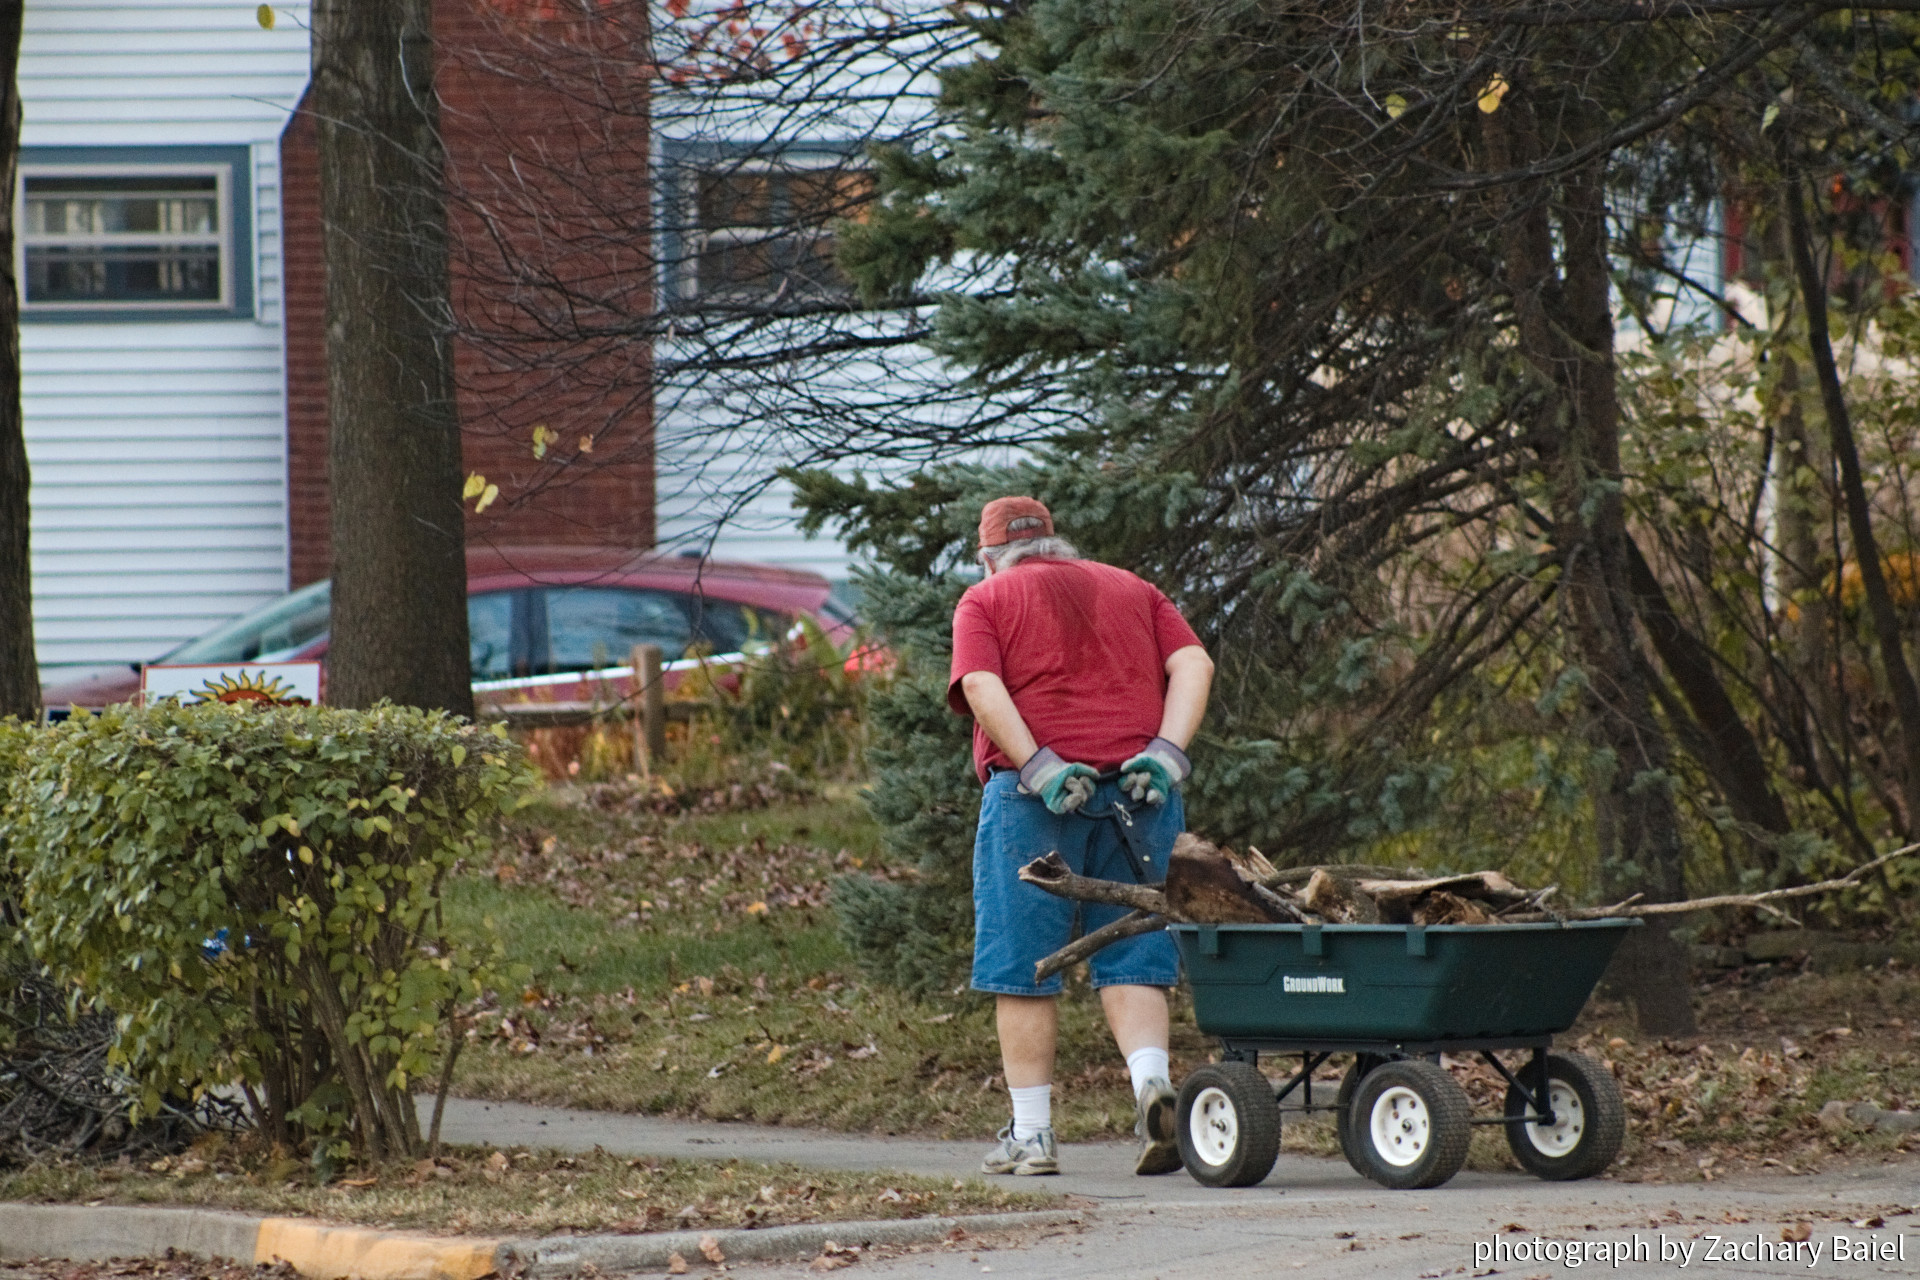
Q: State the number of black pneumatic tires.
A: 4